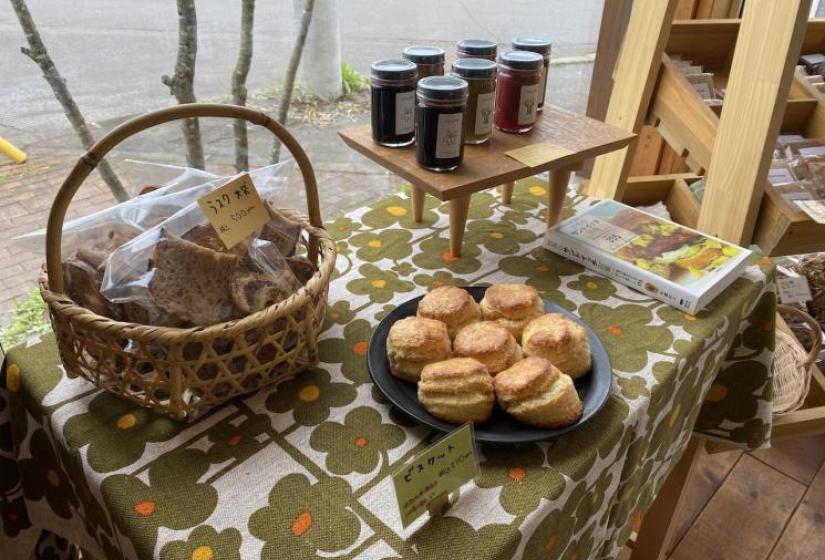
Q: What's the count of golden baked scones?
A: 7